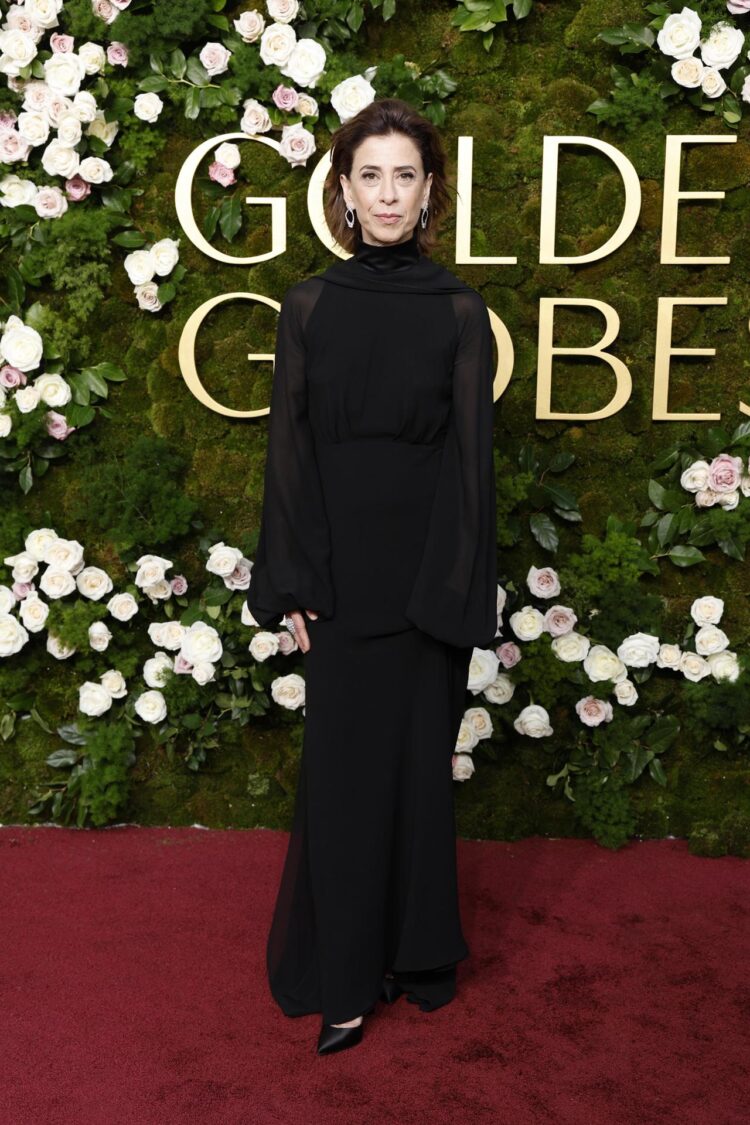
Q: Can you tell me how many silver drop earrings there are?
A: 2